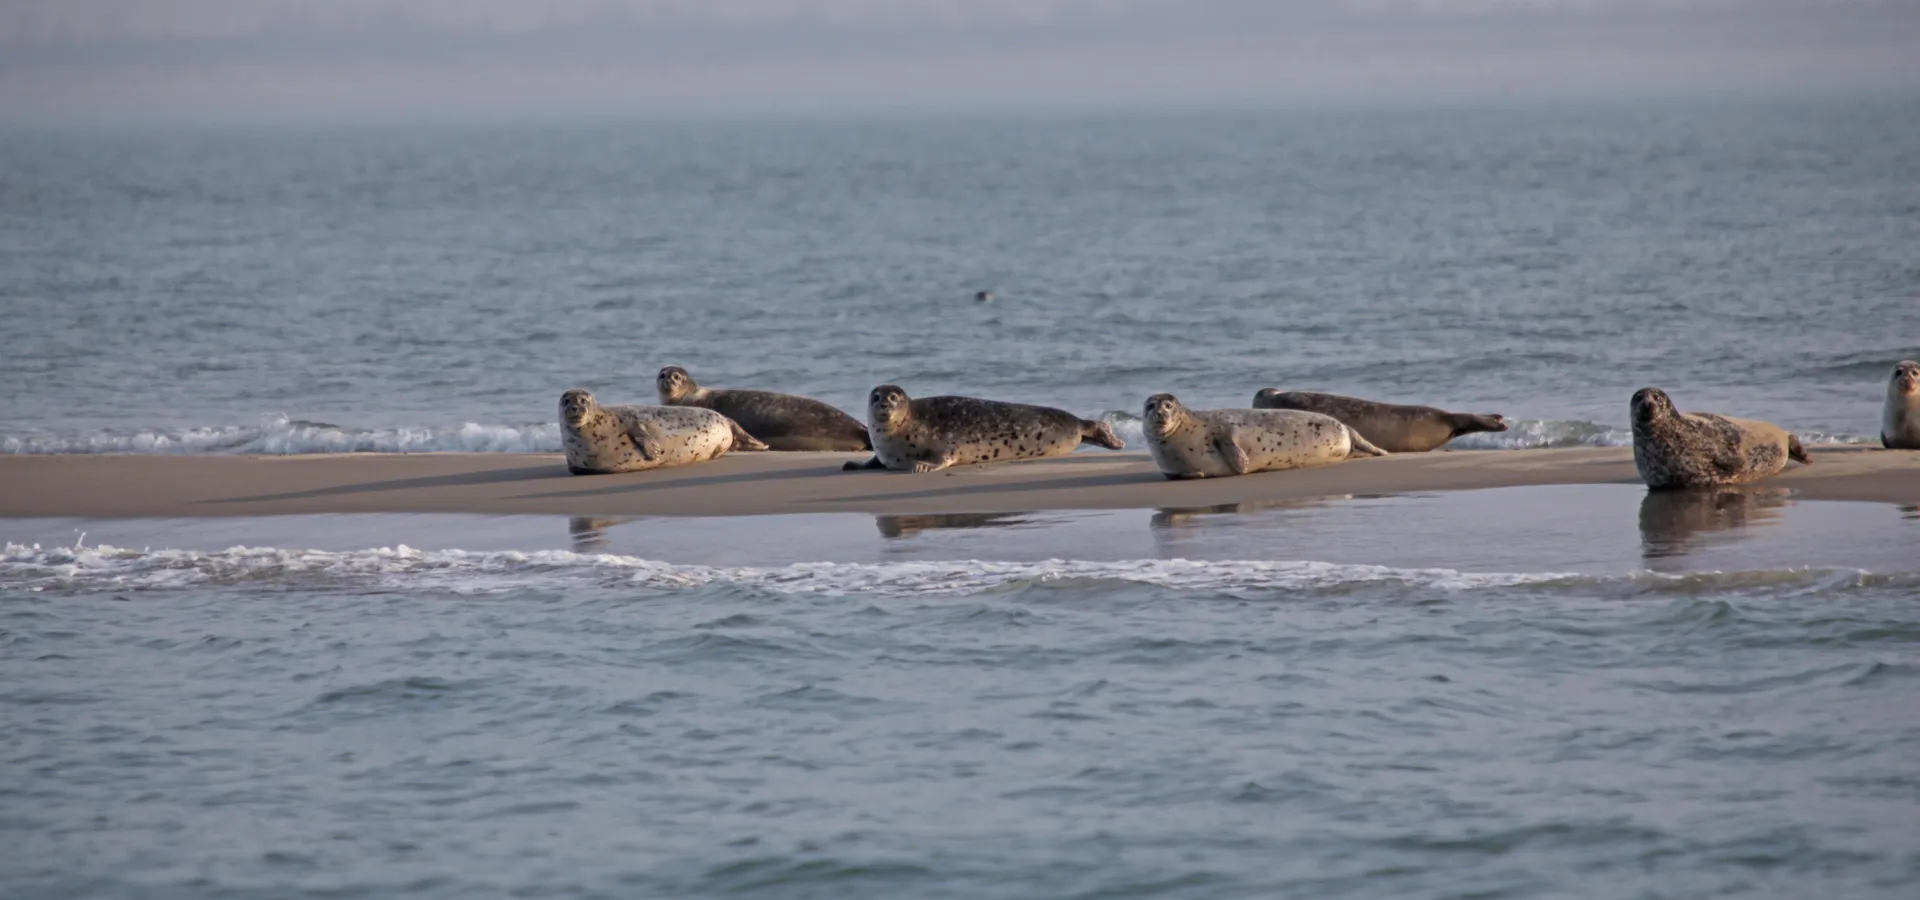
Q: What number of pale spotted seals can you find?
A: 2